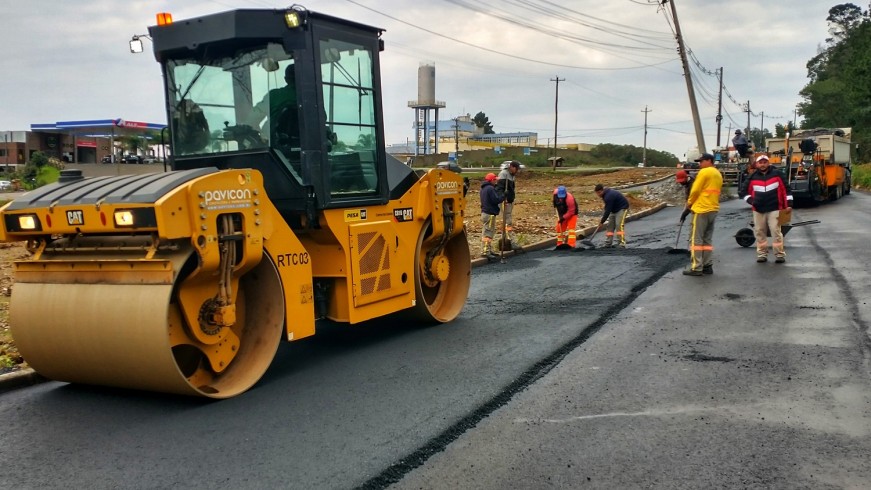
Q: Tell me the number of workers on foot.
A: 7